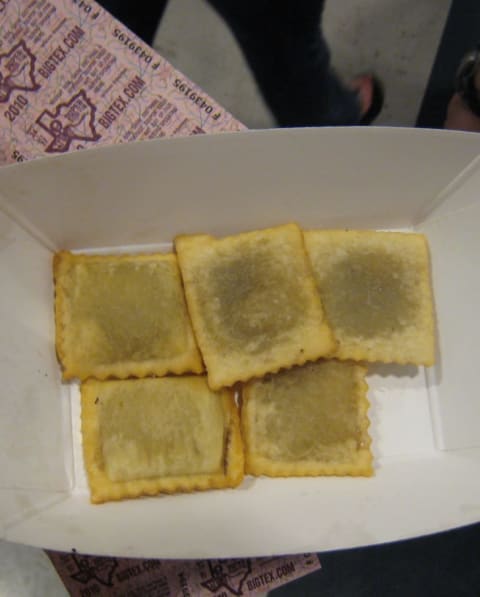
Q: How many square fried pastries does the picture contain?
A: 5